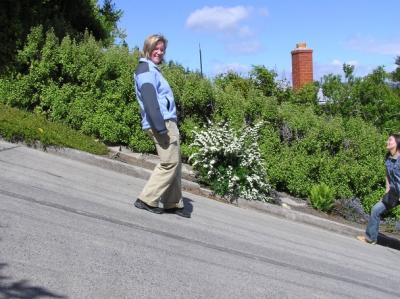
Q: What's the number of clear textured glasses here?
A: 0